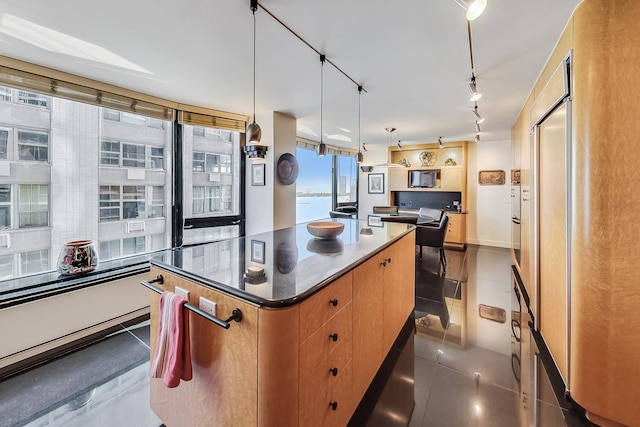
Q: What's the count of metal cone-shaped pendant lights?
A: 3